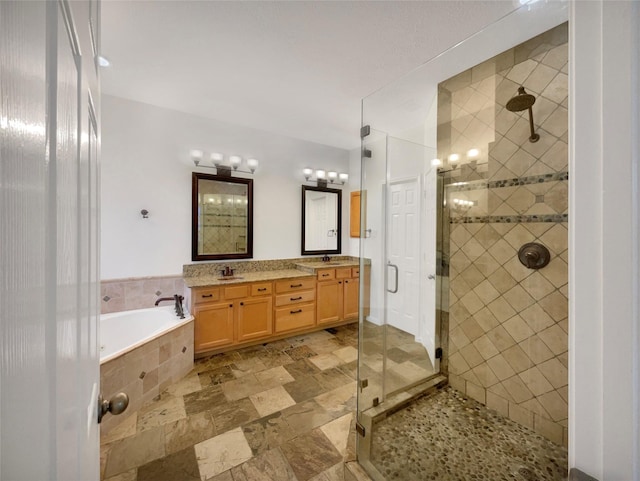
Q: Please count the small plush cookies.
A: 0